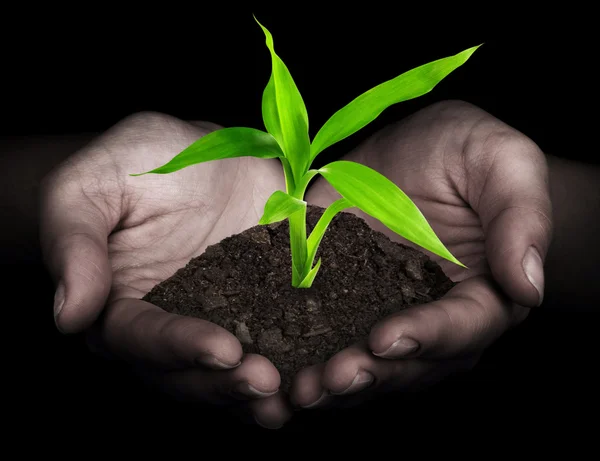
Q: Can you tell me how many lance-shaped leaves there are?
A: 5